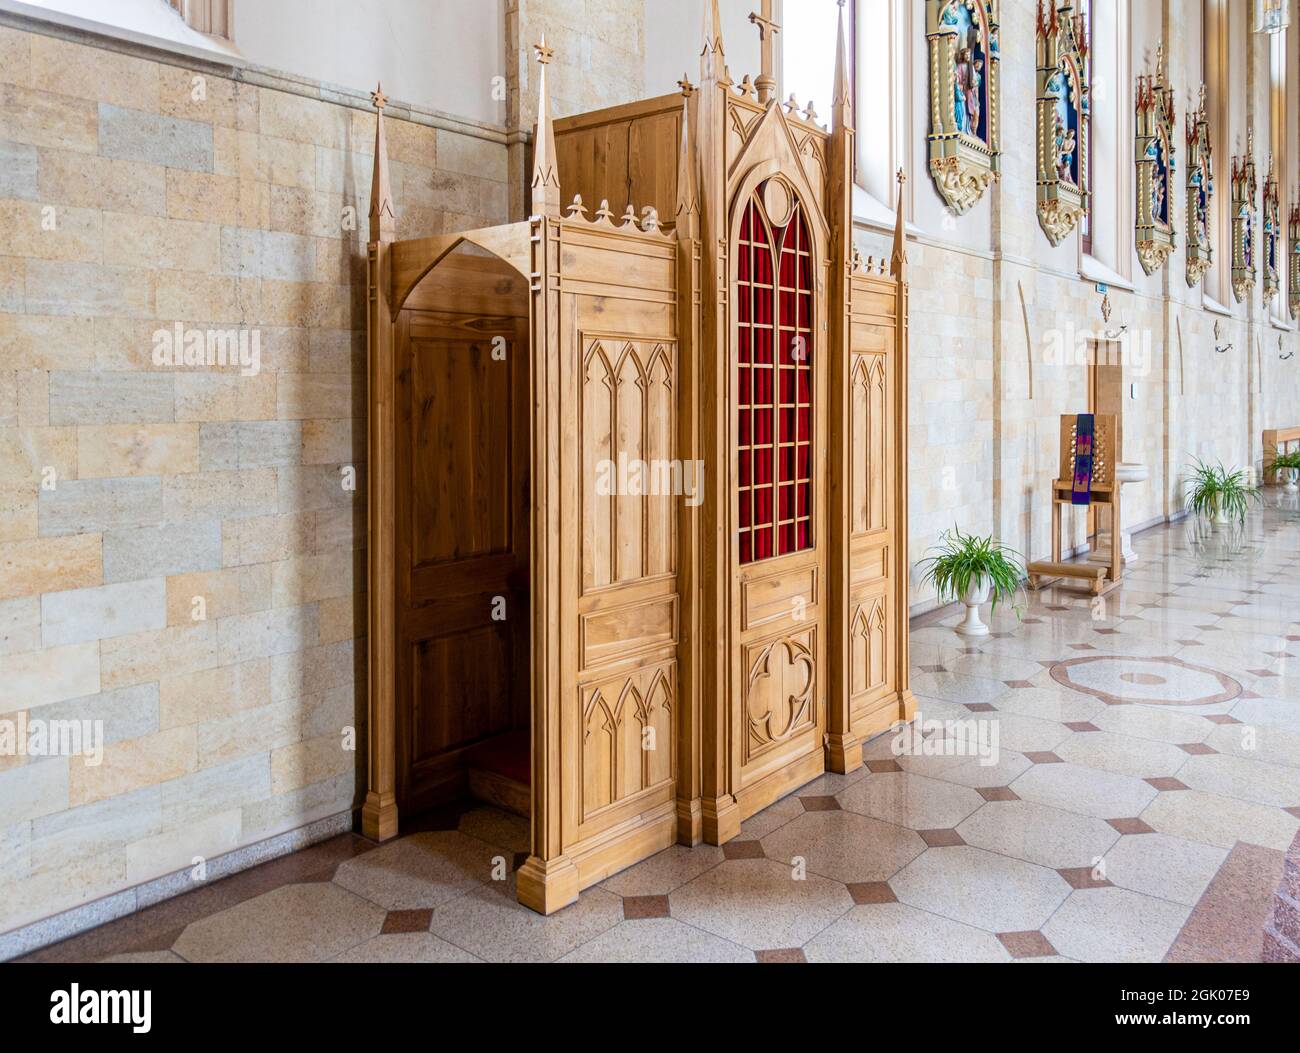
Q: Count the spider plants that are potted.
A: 3